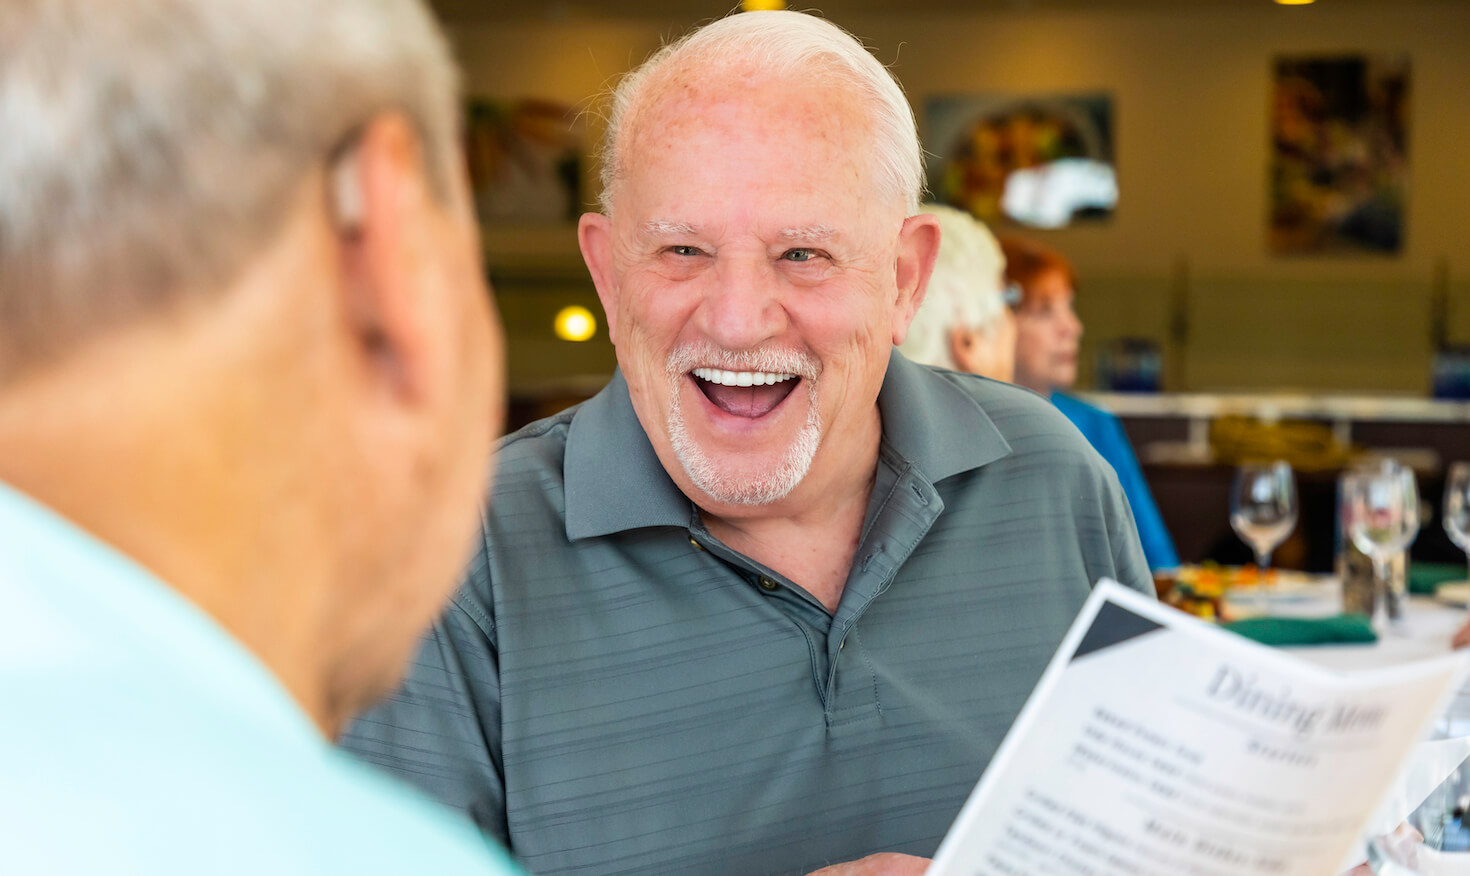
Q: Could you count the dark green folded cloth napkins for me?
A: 2